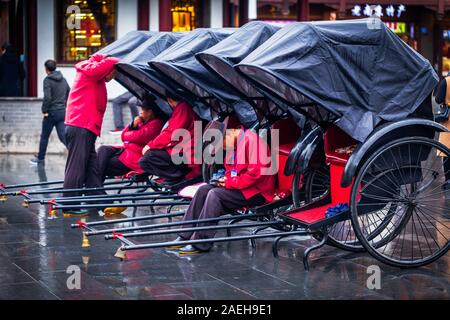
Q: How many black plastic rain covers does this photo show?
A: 5